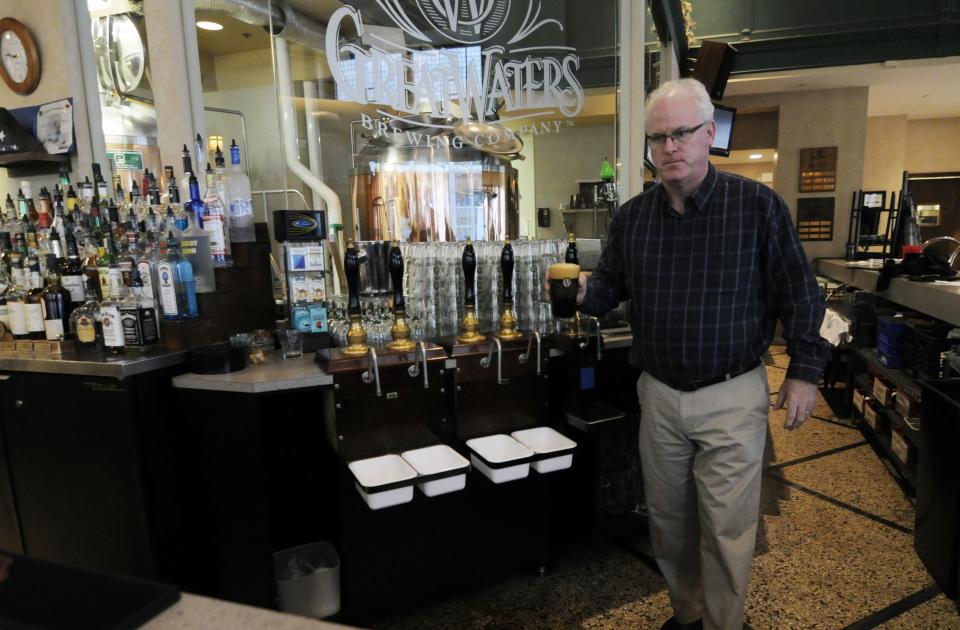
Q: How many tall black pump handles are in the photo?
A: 5